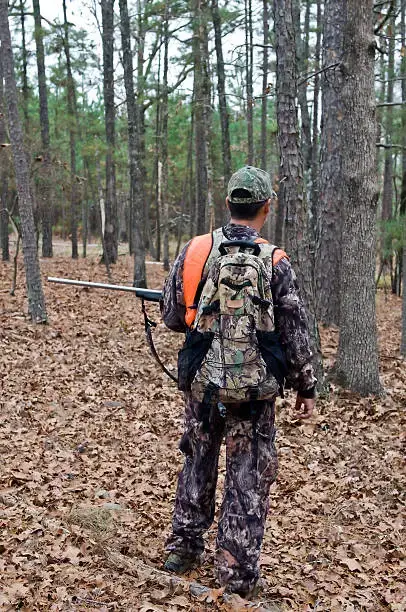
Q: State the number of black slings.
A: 1